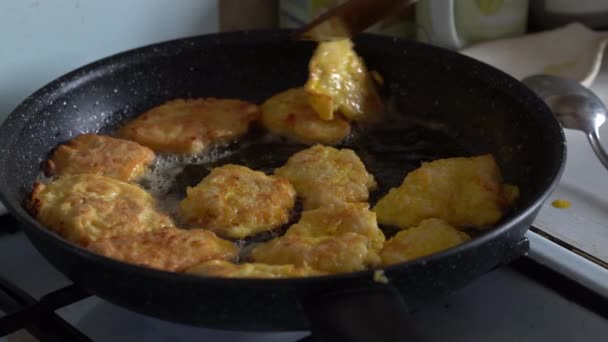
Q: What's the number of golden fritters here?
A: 12